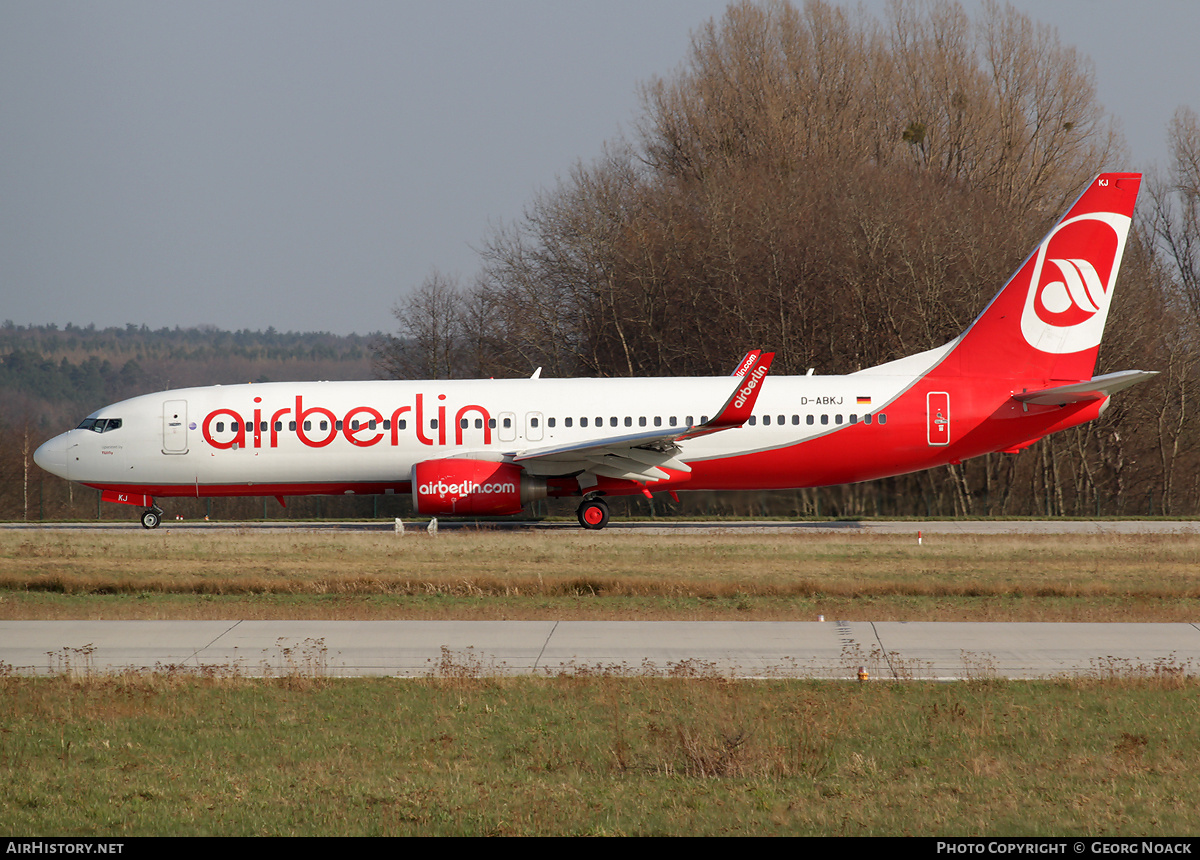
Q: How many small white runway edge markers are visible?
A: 2